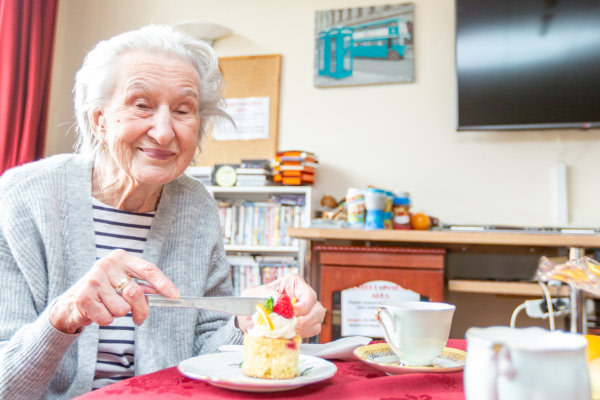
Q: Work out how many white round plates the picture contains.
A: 1